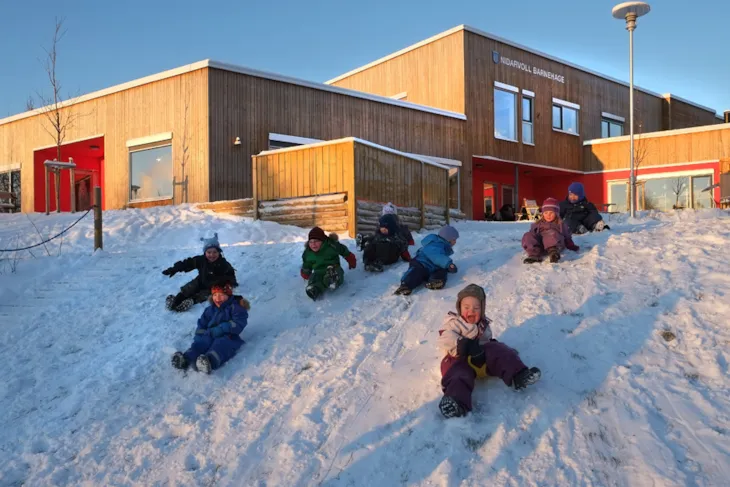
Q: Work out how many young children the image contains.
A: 9